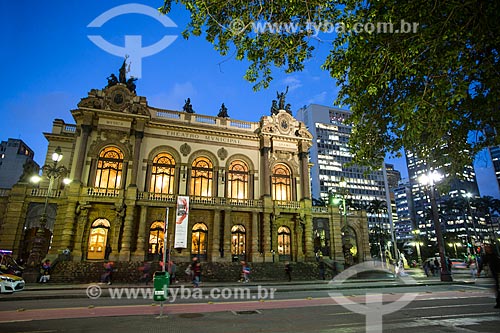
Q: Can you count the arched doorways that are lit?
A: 5